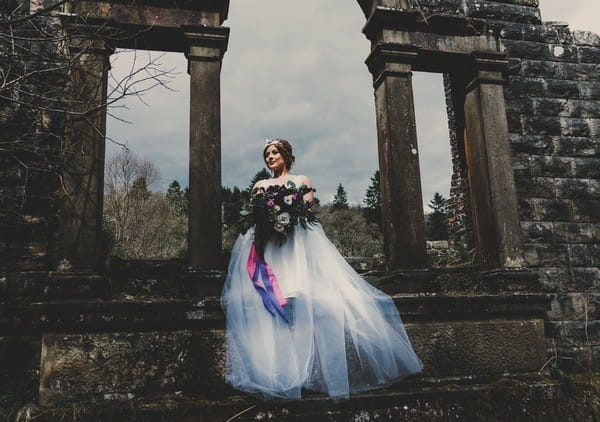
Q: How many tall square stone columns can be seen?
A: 4